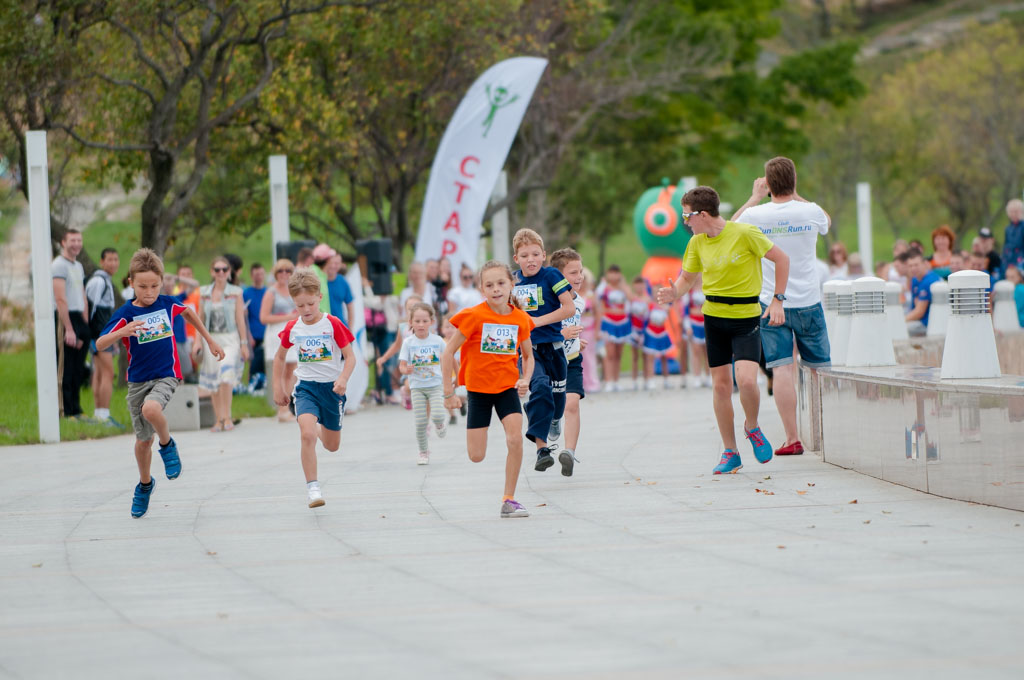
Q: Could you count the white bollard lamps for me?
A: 7